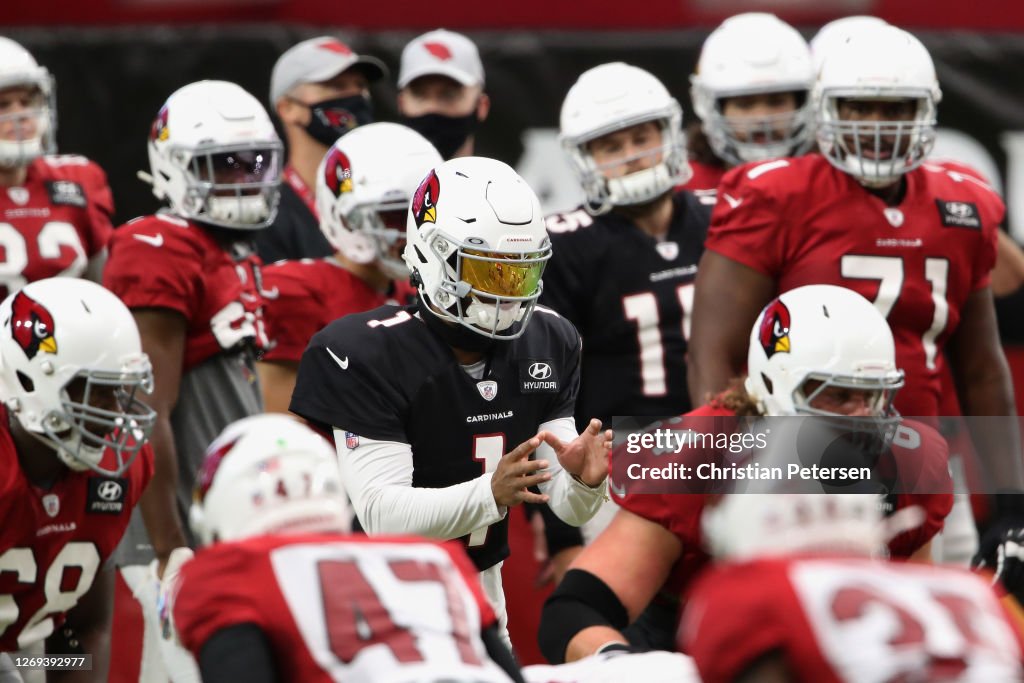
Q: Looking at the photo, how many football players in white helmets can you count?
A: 12